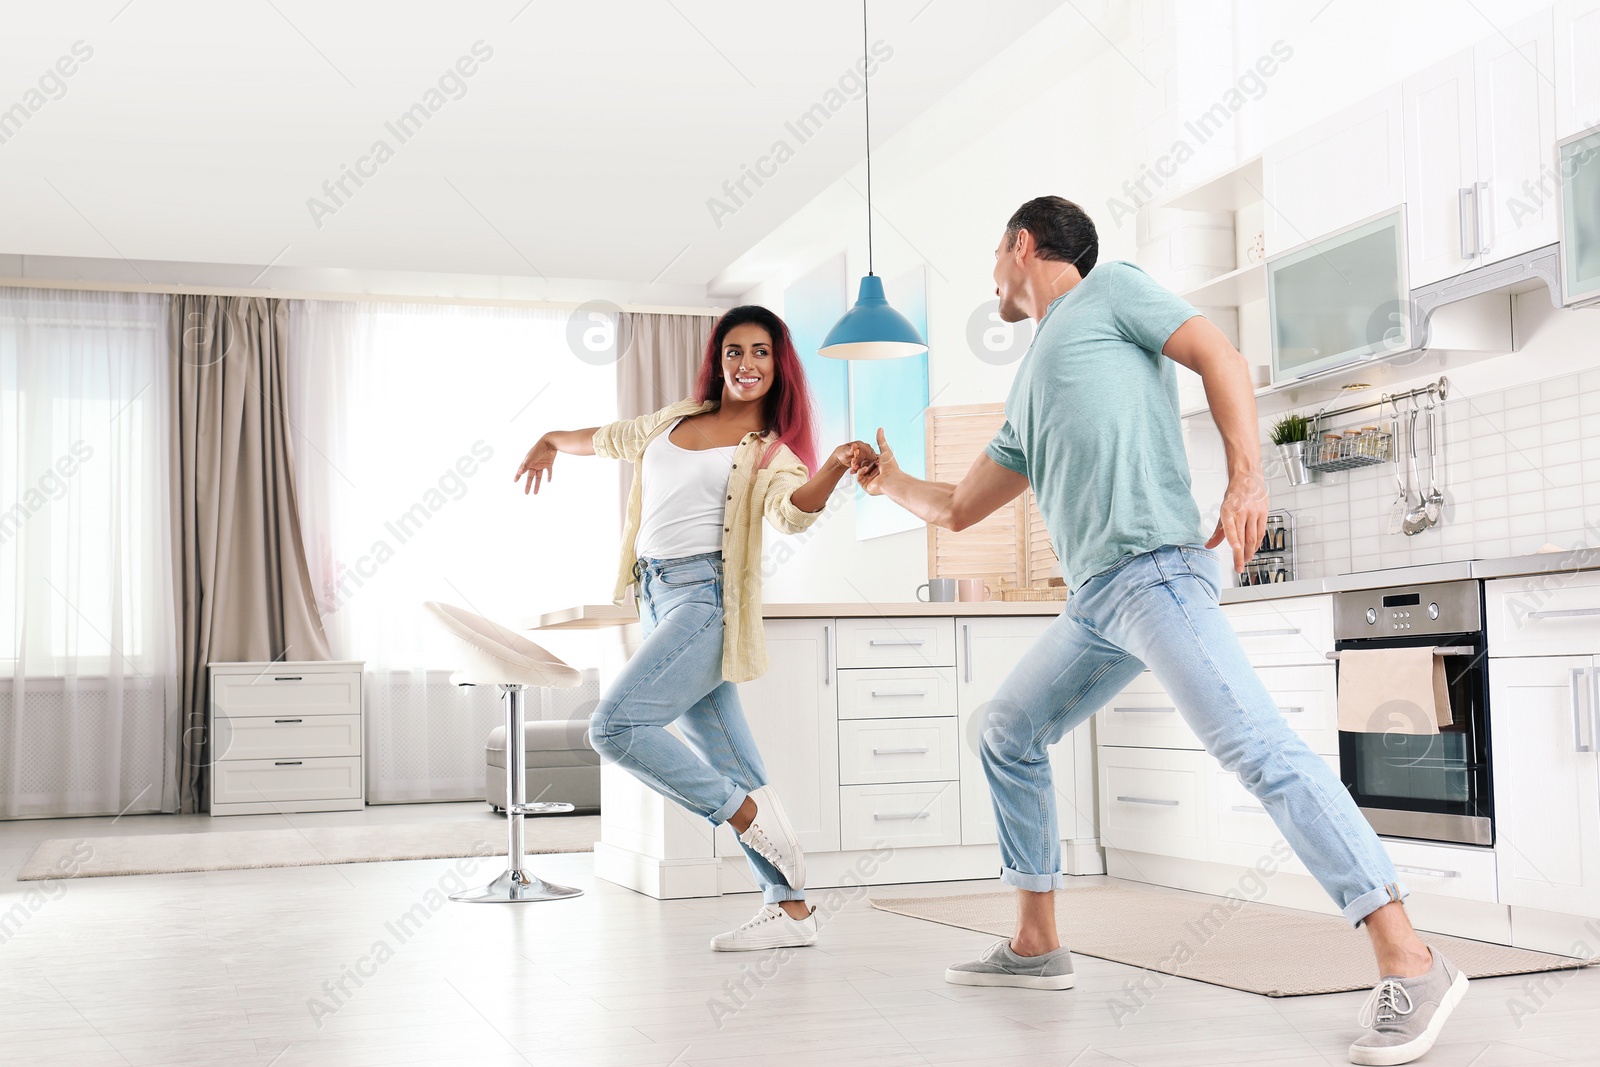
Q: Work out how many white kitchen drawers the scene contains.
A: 11